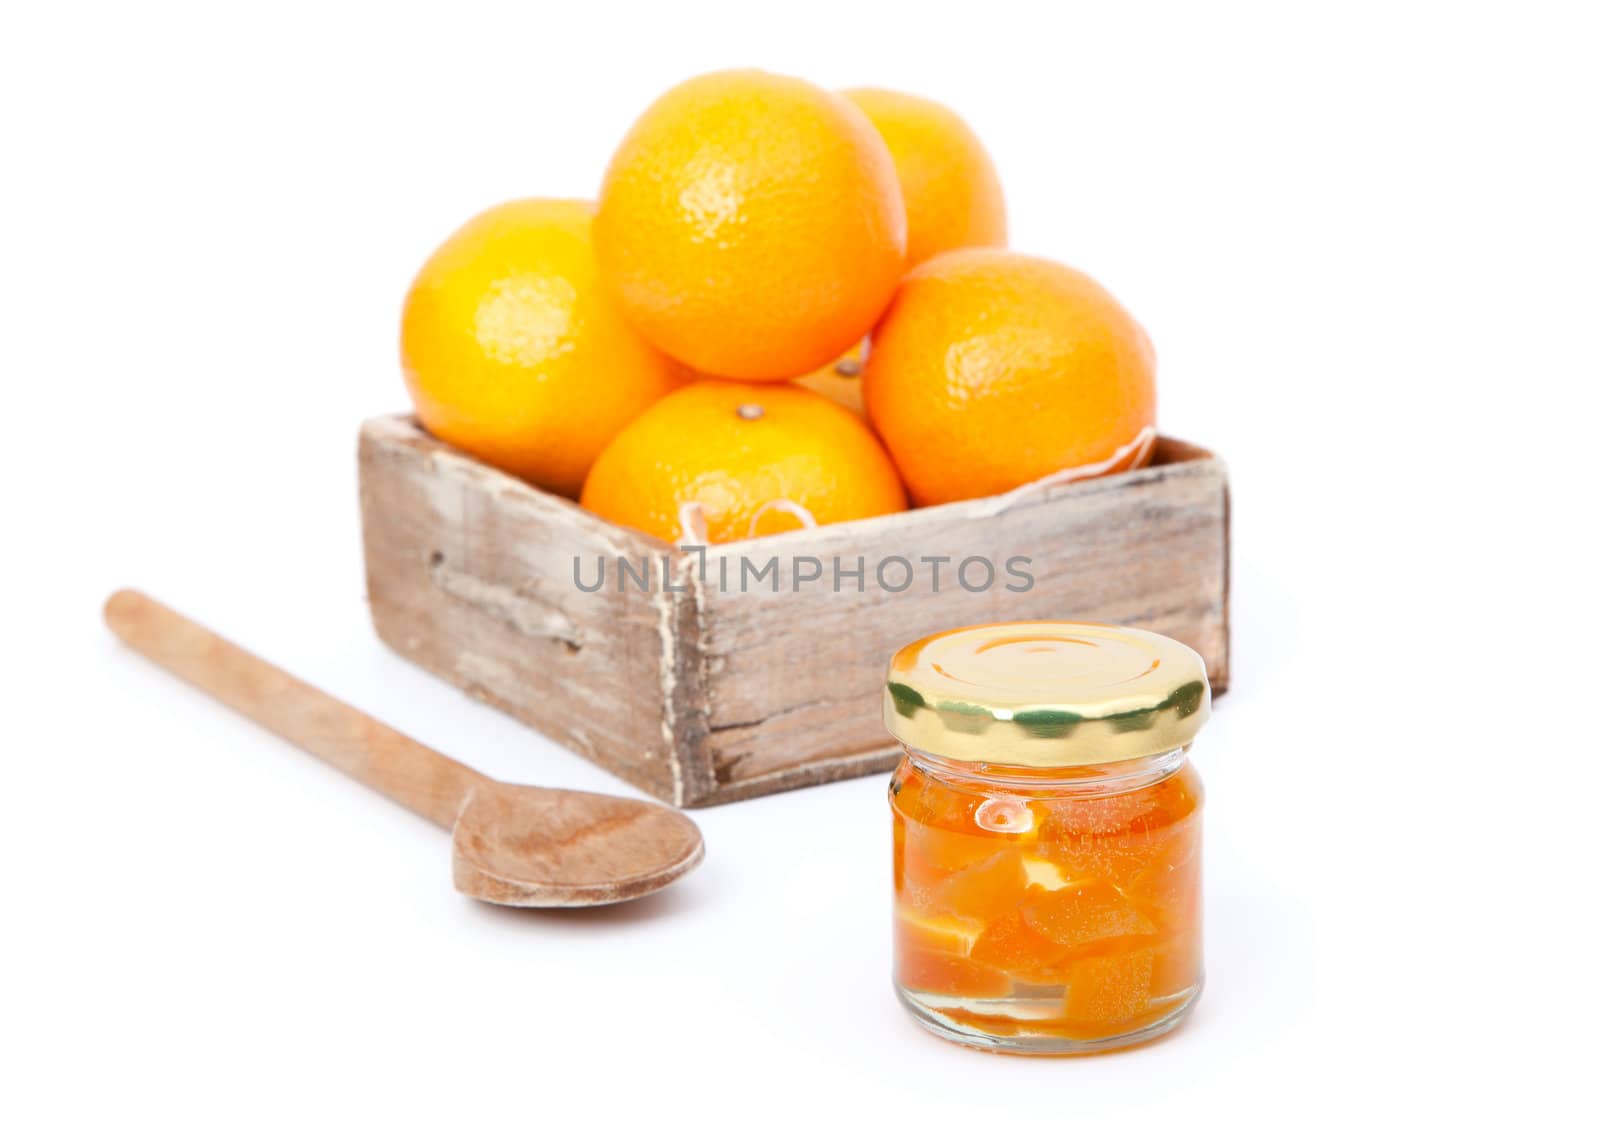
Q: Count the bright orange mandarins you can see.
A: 6